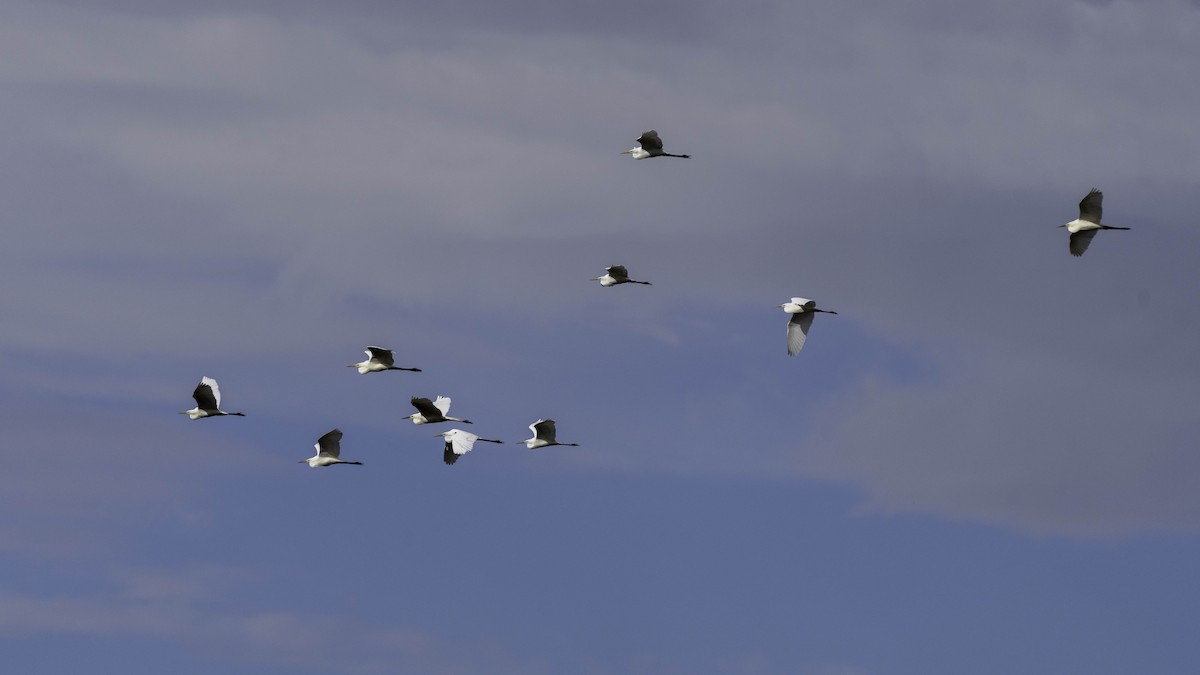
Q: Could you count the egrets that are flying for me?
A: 10